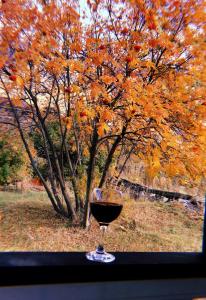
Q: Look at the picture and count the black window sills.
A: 1